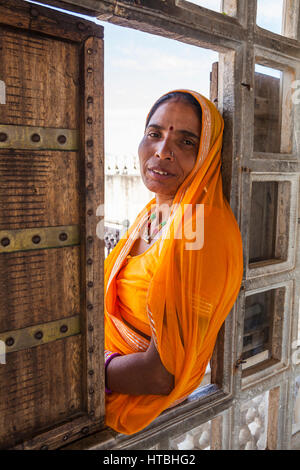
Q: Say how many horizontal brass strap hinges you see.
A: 3